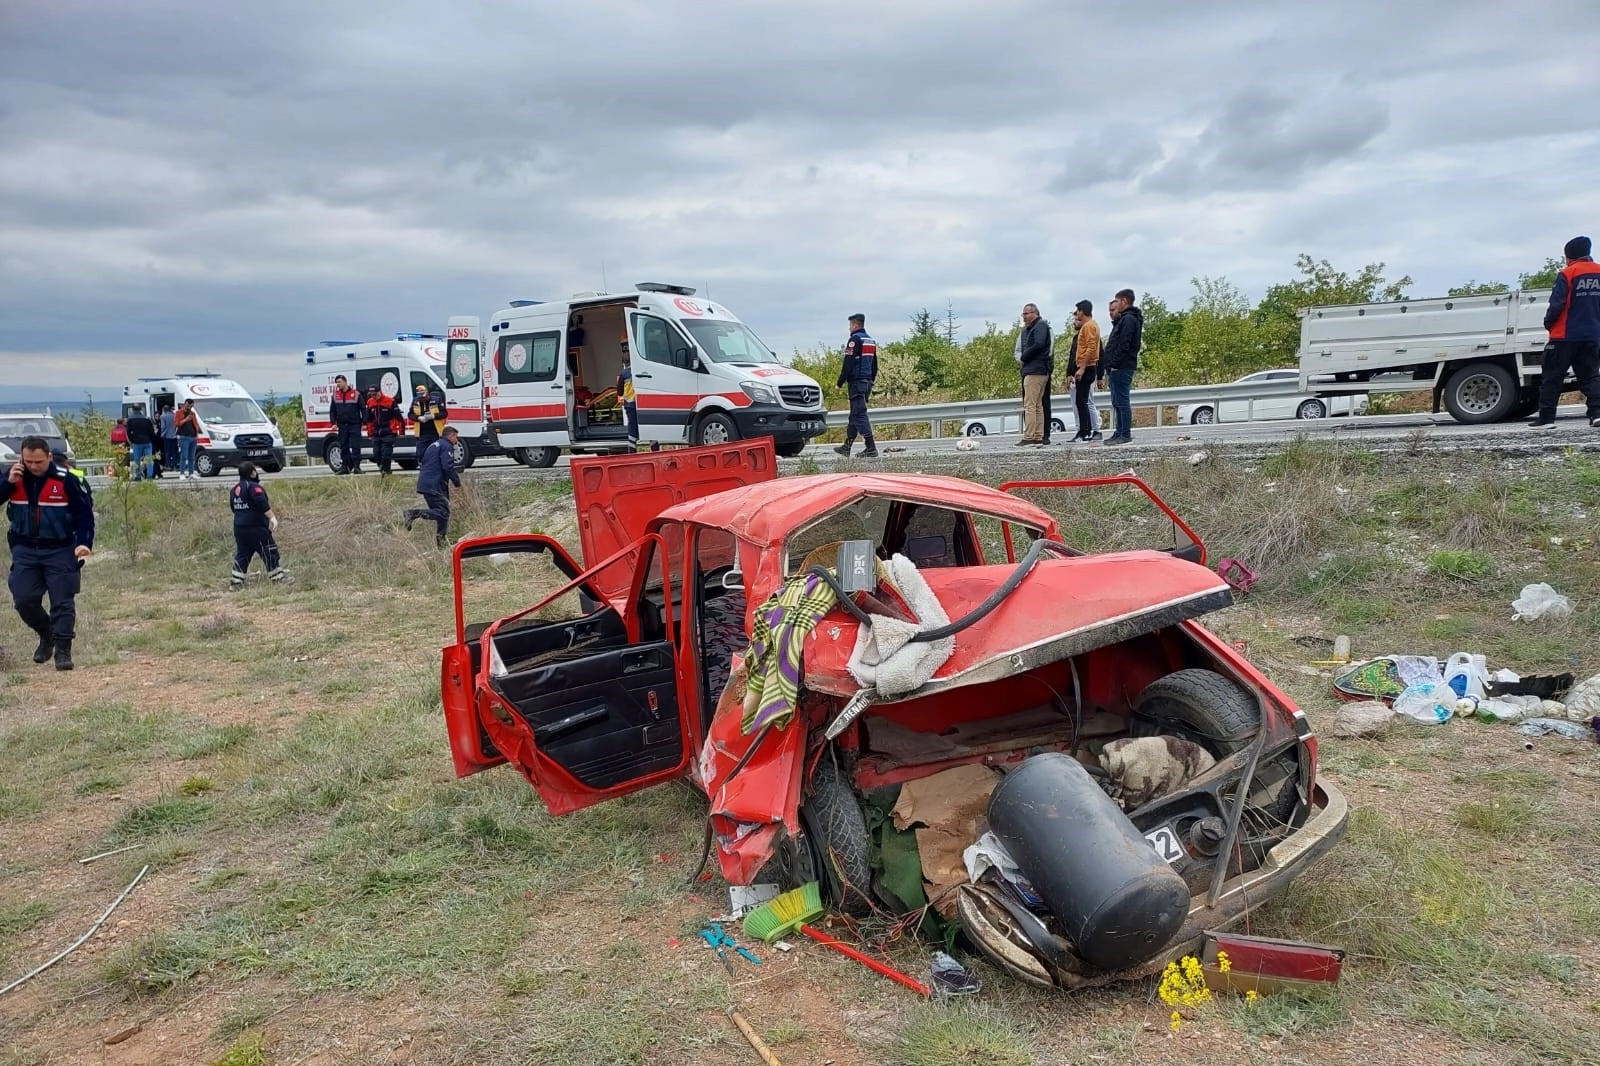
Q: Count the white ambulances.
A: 3